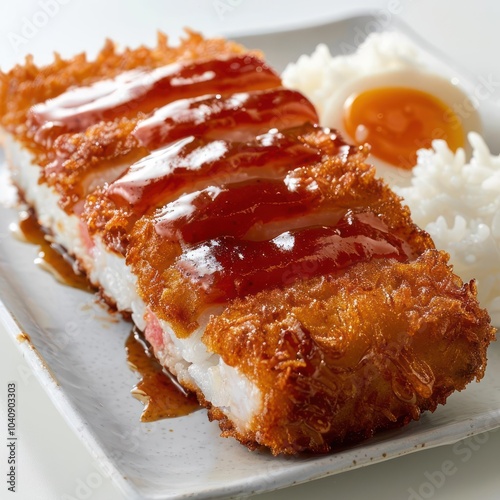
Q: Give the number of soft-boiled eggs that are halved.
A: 1